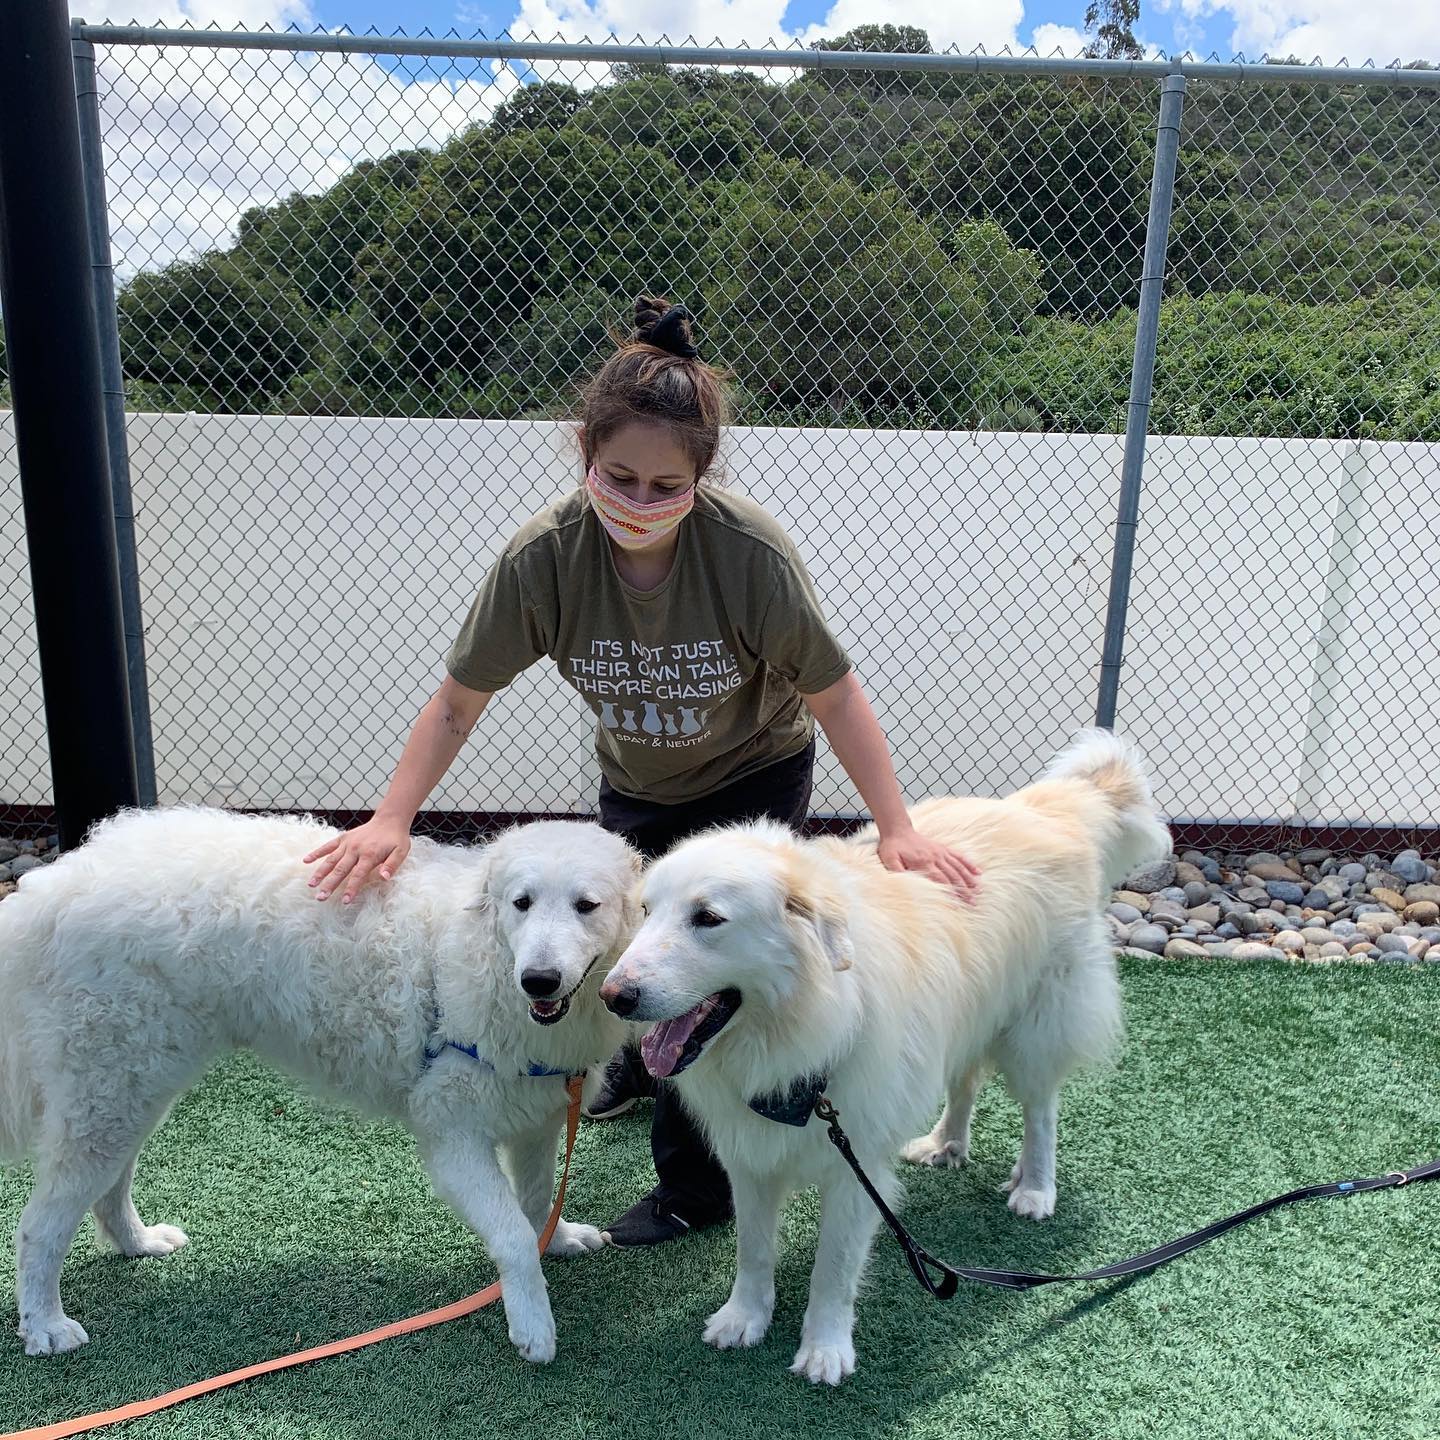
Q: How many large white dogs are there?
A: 2